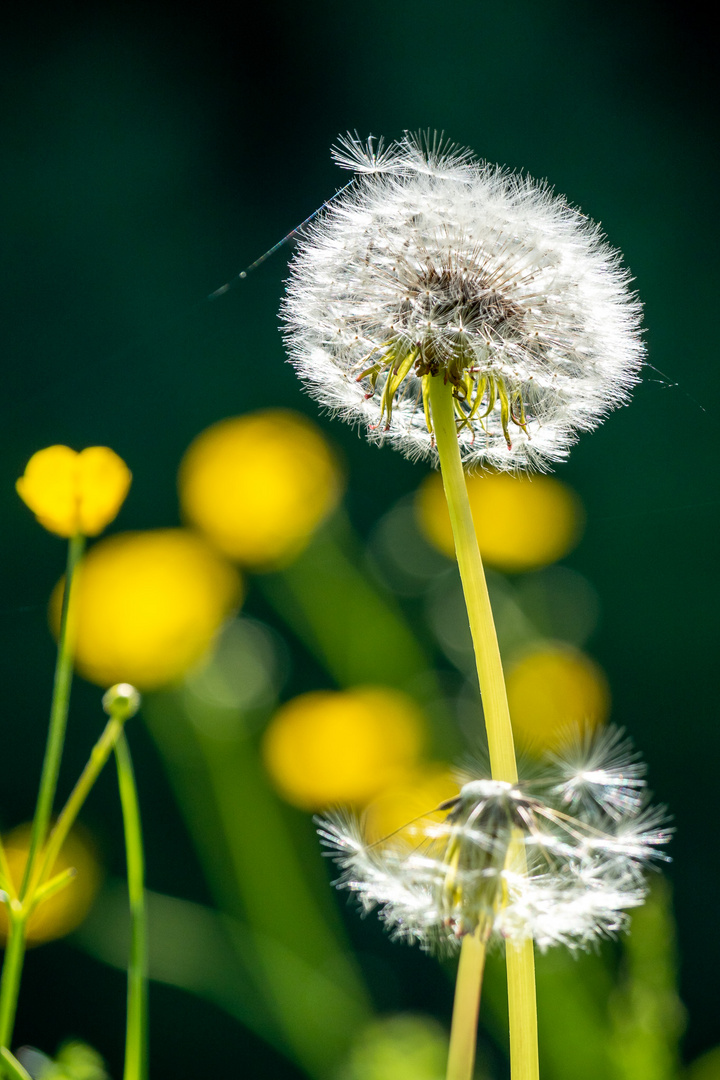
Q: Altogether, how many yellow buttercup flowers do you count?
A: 8